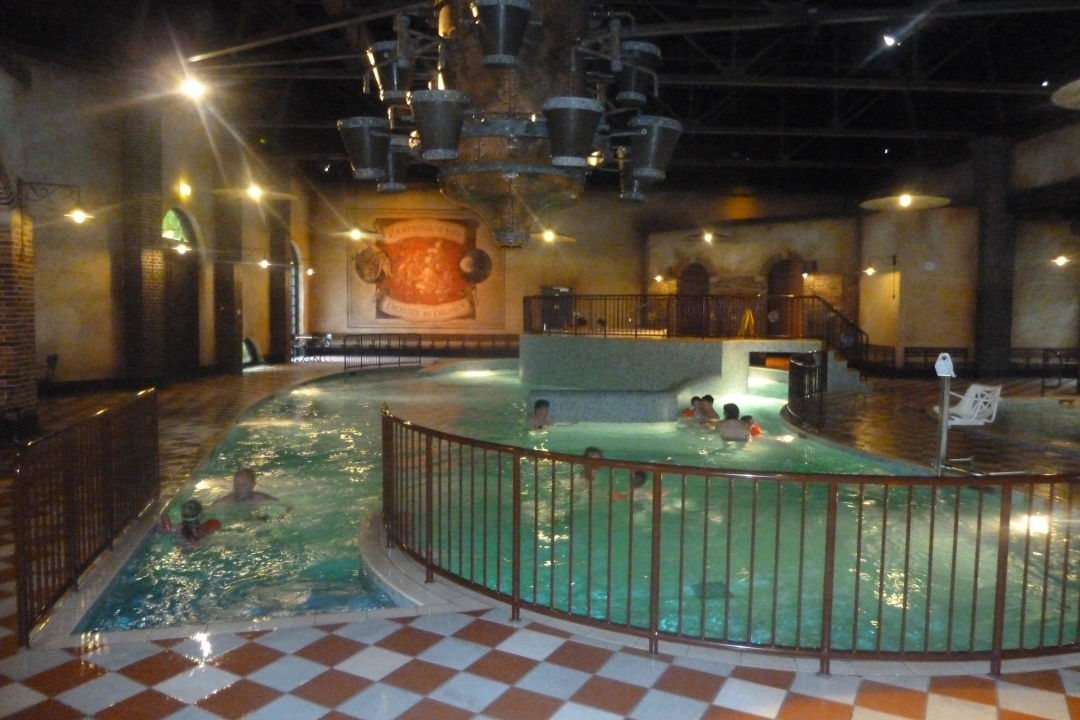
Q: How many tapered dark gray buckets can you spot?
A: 9